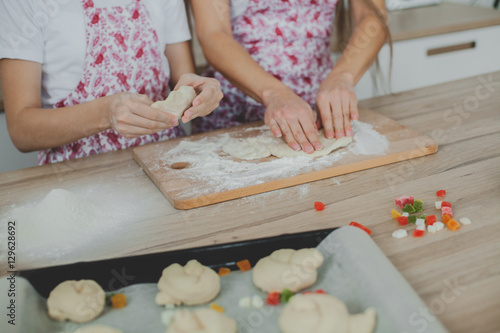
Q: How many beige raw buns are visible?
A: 6